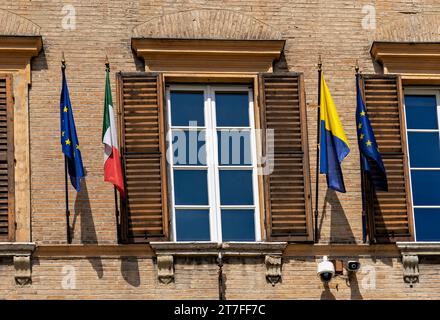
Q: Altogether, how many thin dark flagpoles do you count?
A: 4